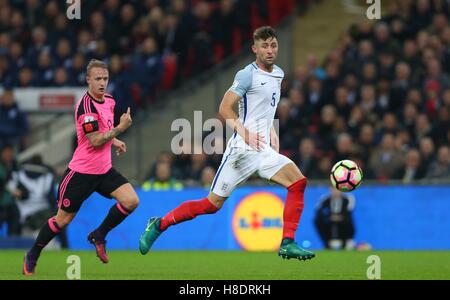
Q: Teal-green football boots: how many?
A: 2